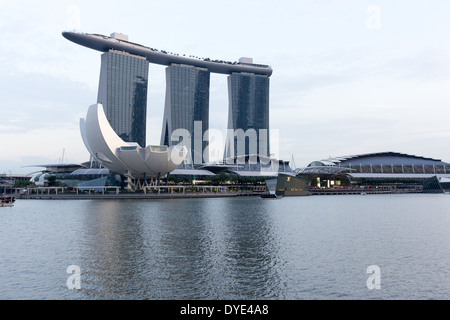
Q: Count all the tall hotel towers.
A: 3